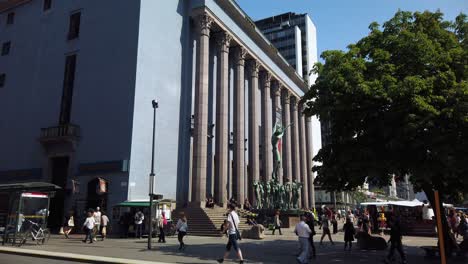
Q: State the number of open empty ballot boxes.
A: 0